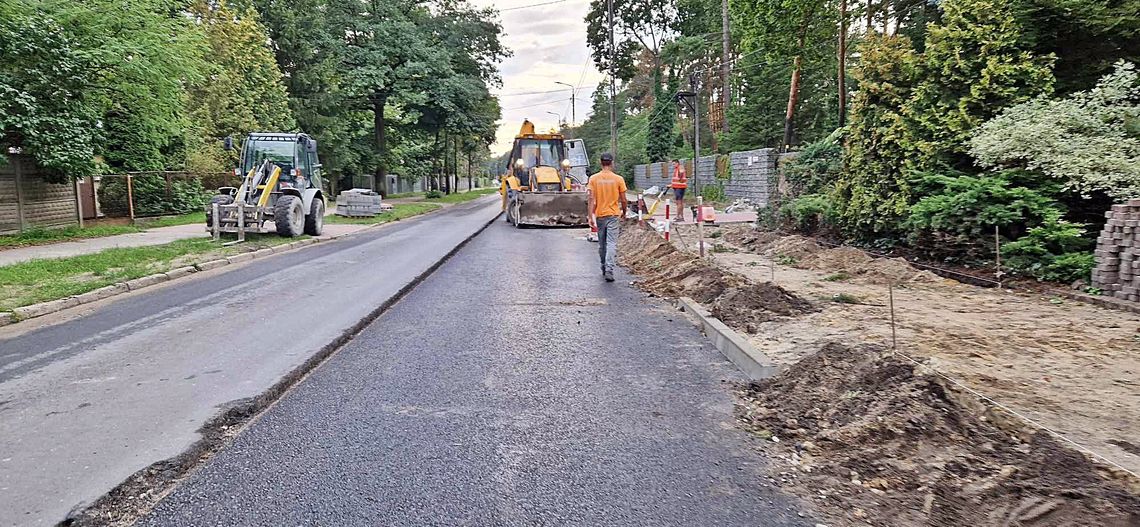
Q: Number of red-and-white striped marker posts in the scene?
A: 3